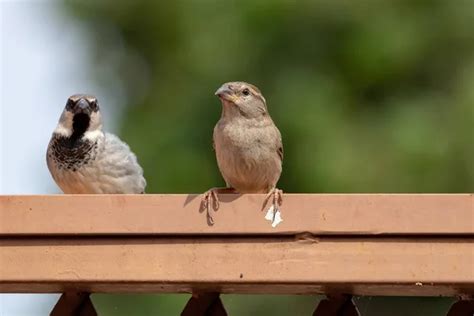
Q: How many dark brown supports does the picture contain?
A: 4